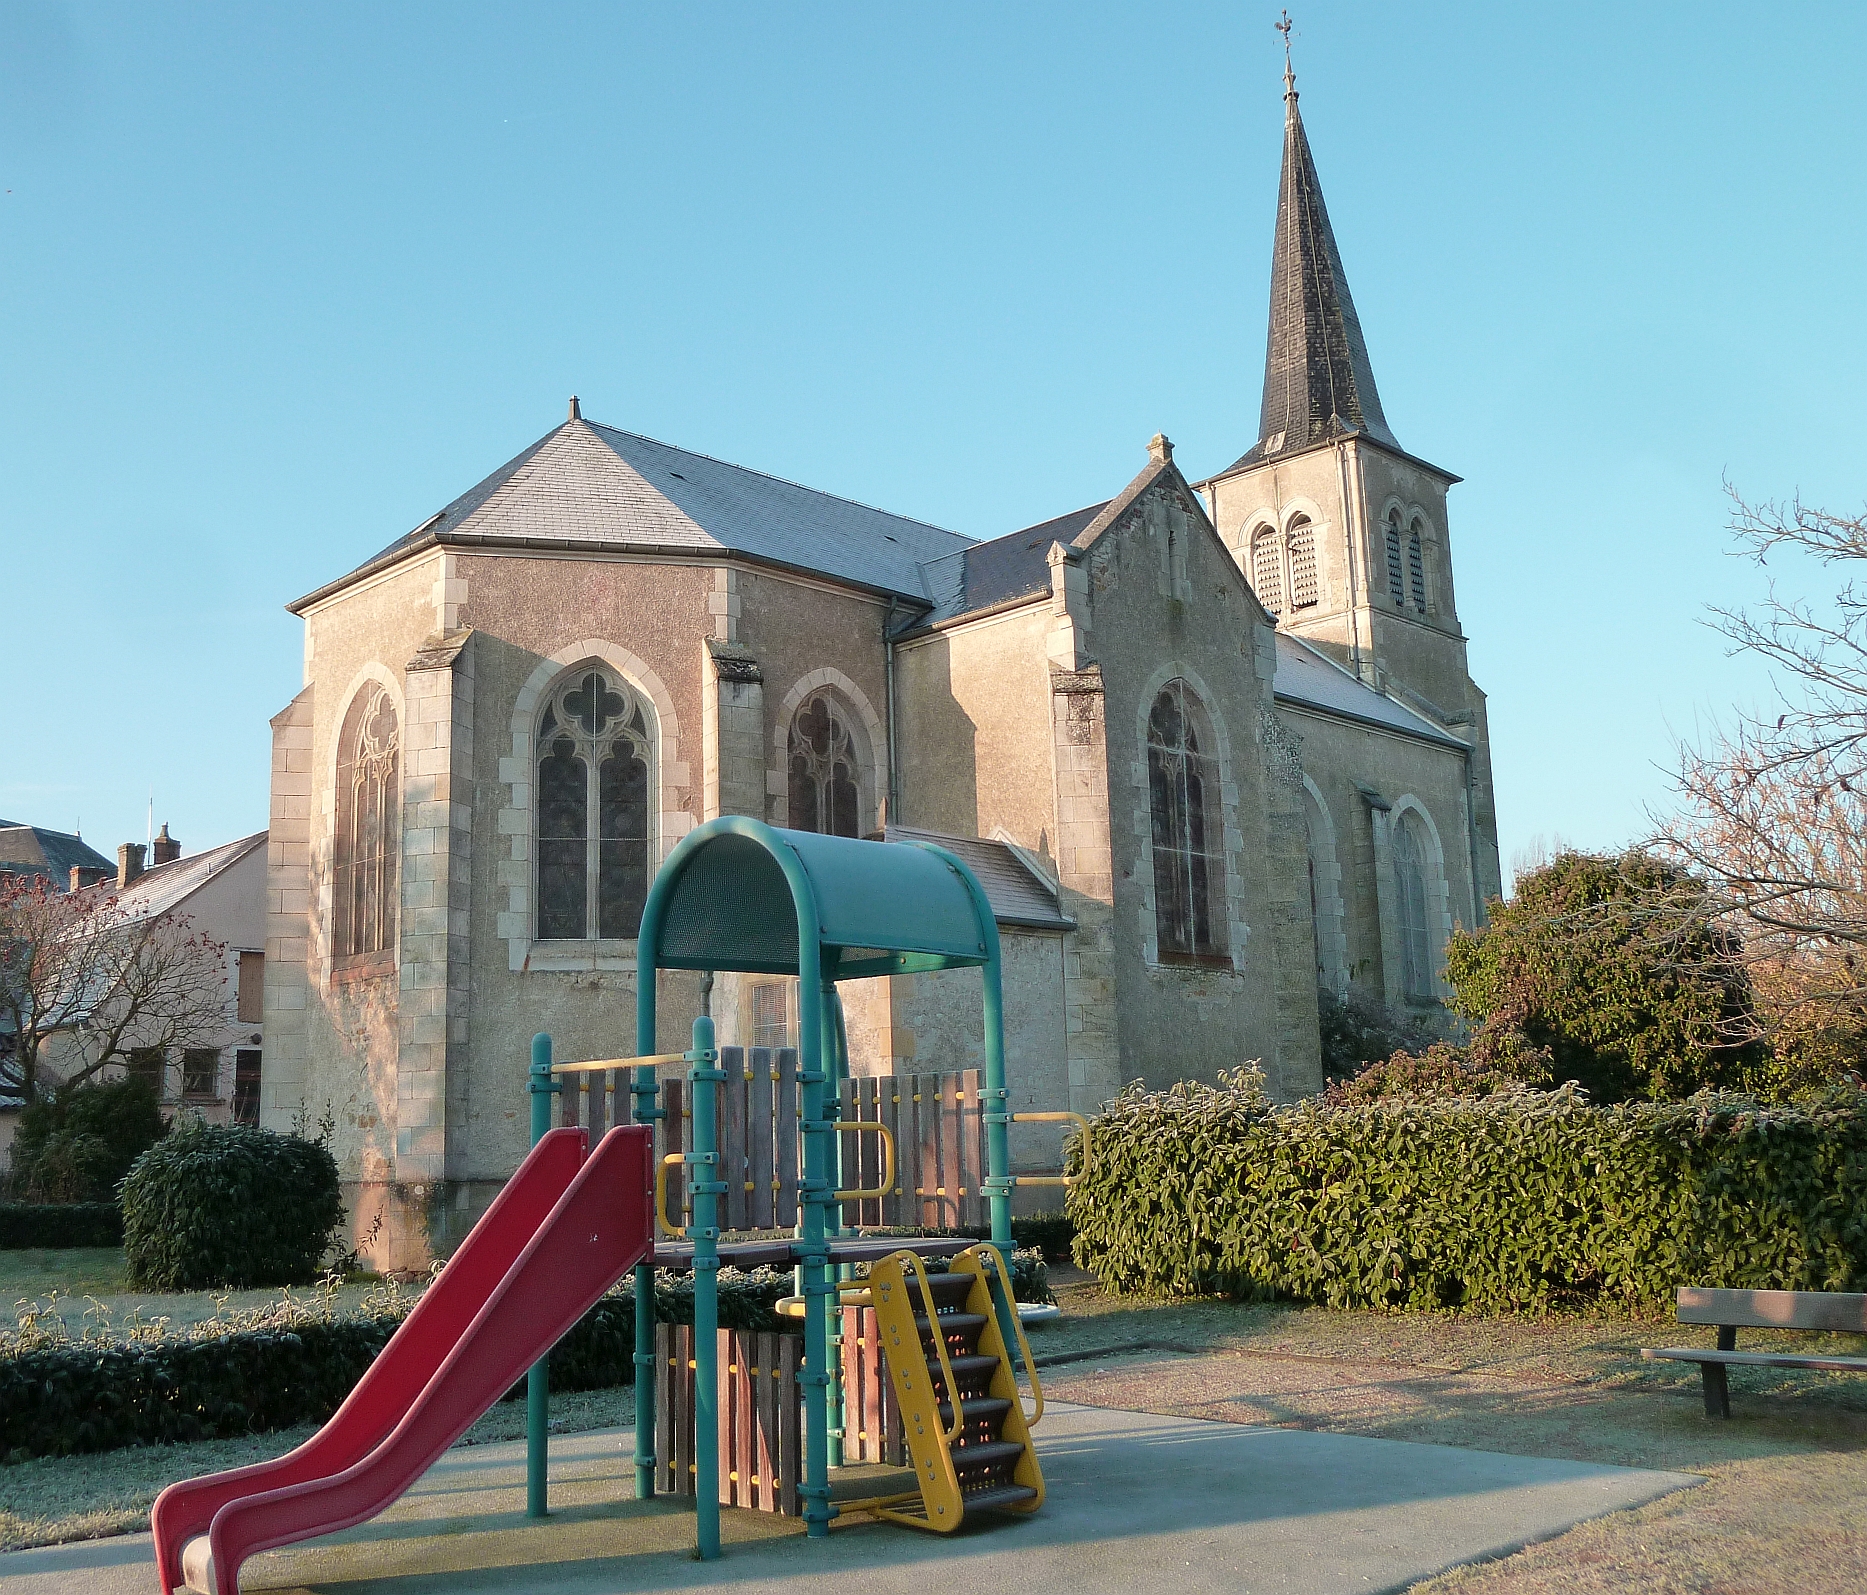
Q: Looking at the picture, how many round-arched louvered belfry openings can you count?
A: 4